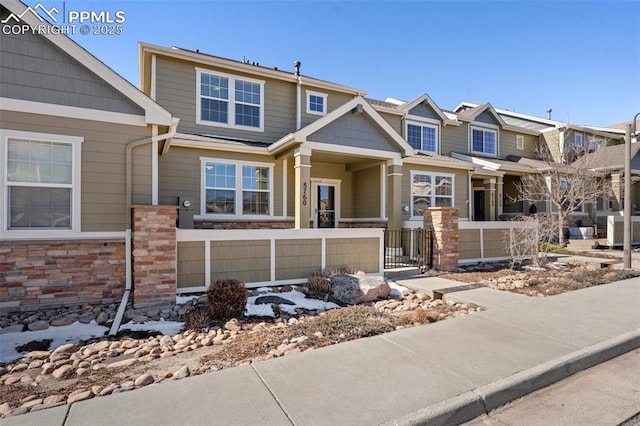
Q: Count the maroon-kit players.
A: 0